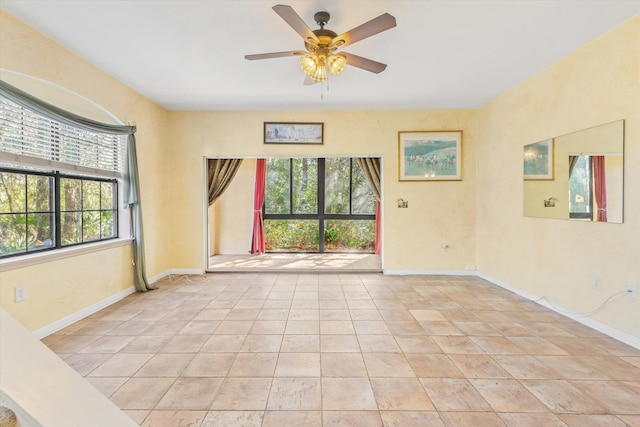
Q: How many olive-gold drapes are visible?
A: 2